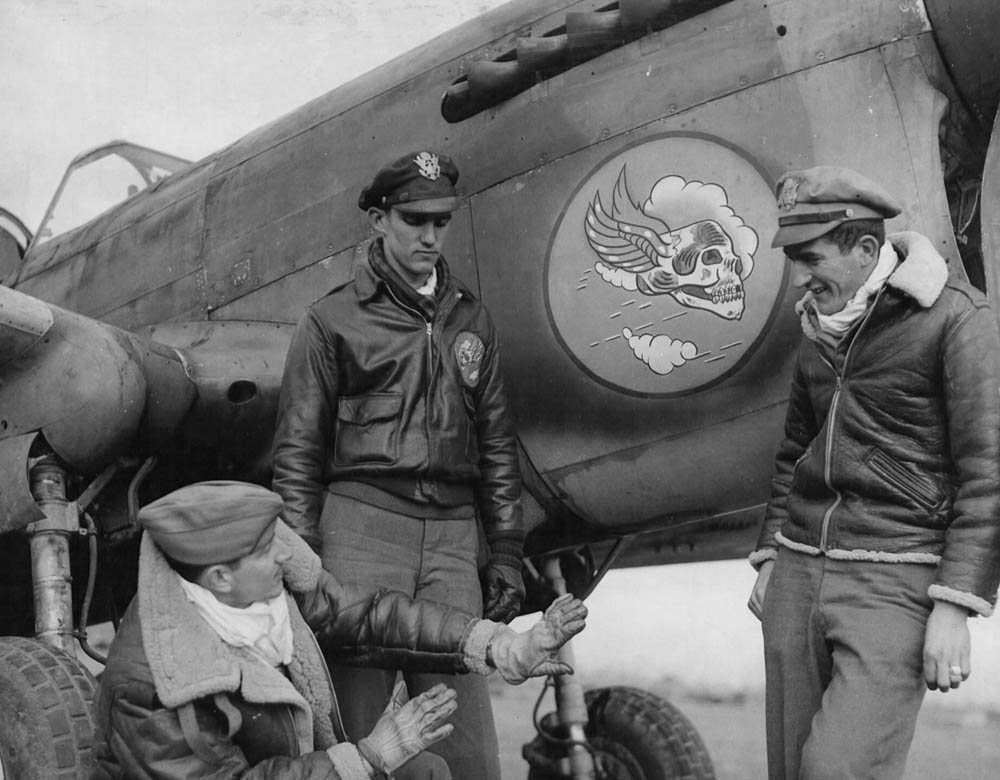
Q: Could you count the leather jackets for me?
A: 3